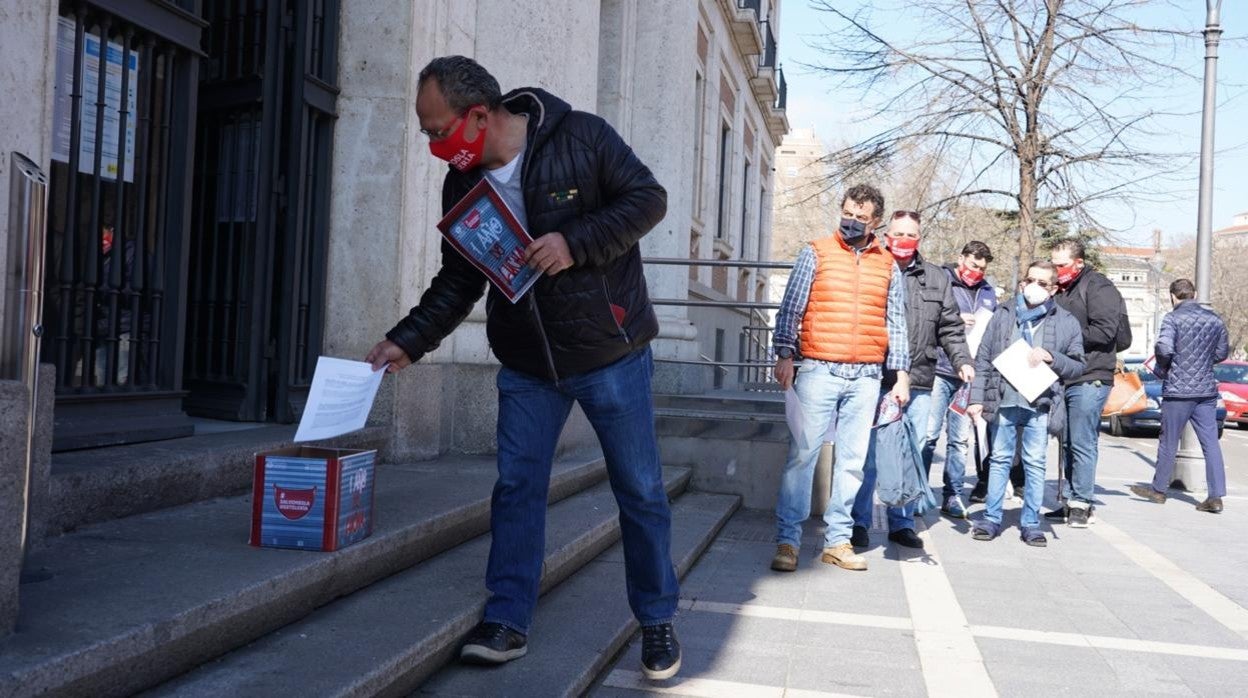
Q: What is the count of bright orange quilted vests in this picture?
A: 1